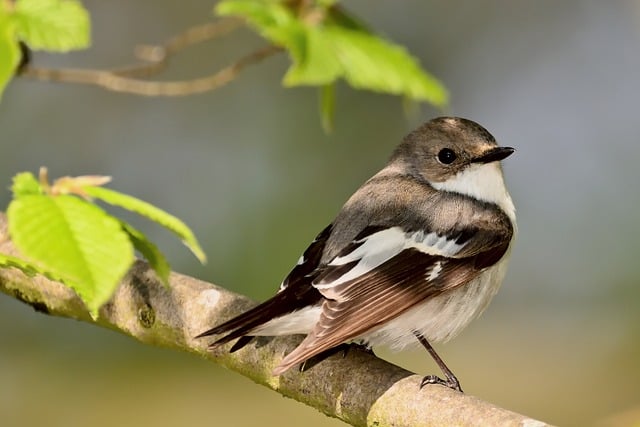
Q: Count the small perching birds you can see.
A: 1